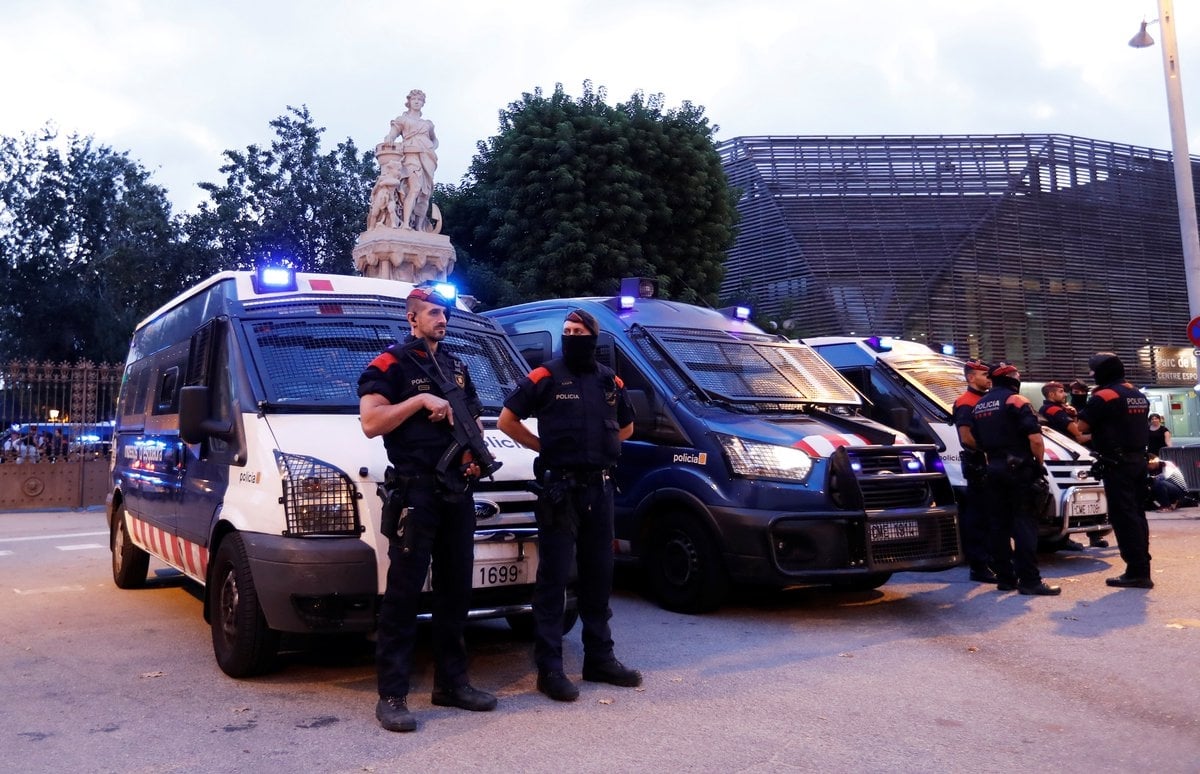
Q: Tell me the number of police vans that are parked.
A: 3